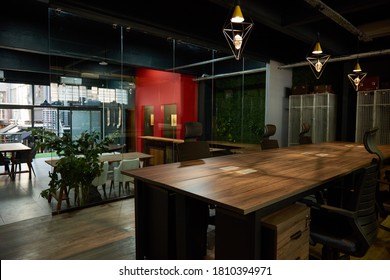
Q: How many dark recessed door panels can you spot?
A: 2